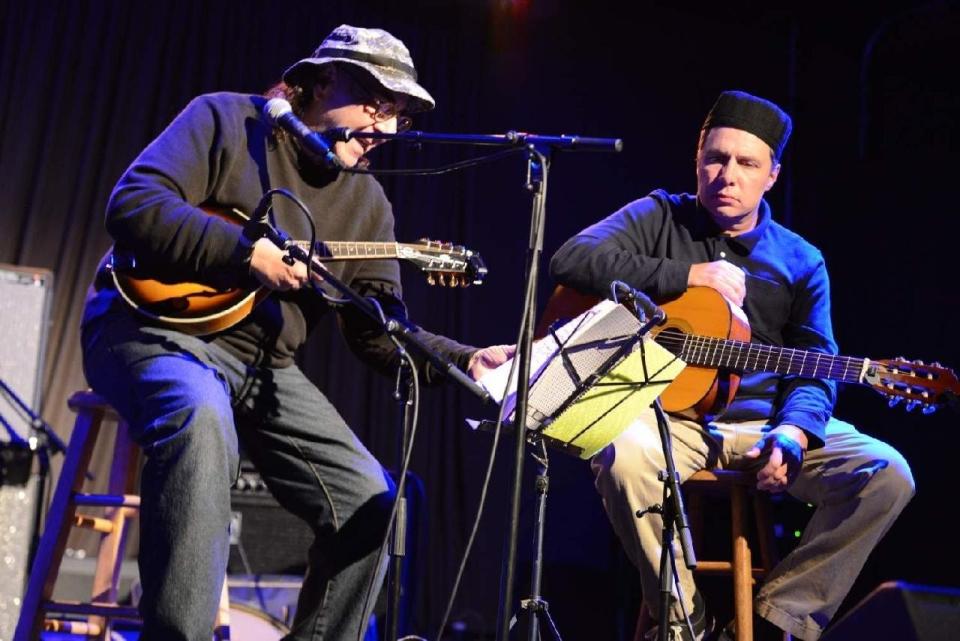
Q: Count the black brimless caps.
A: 1